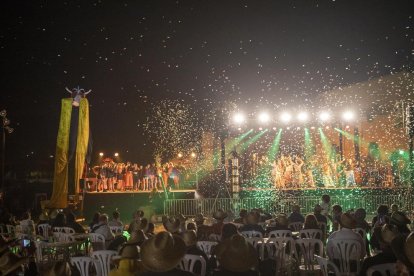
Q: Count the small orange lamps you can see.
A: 4